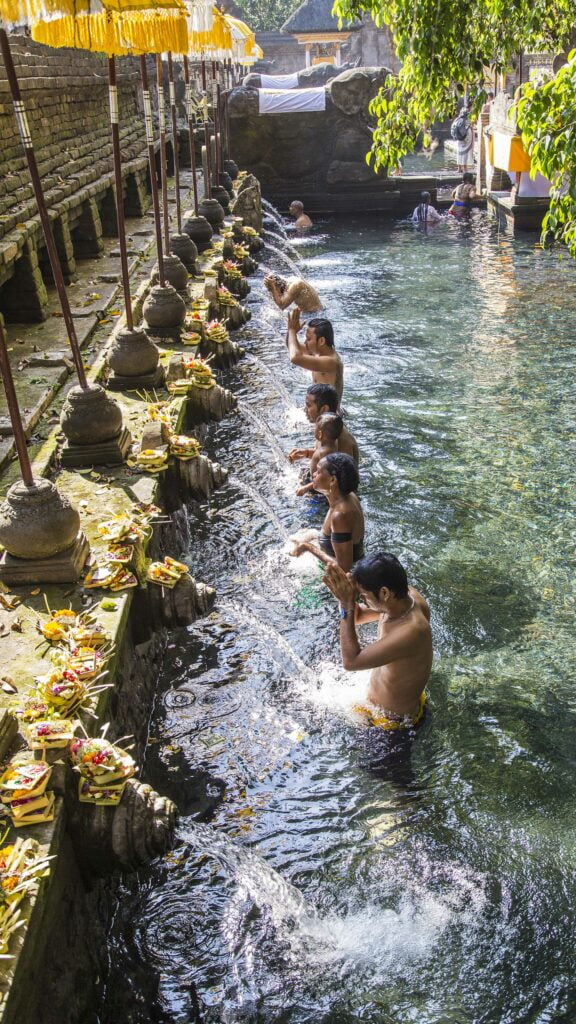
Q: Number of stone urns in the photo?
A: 11